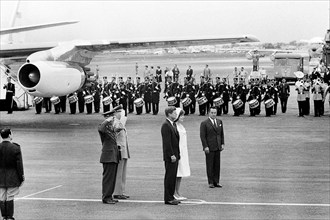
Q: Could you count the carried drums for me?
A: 13